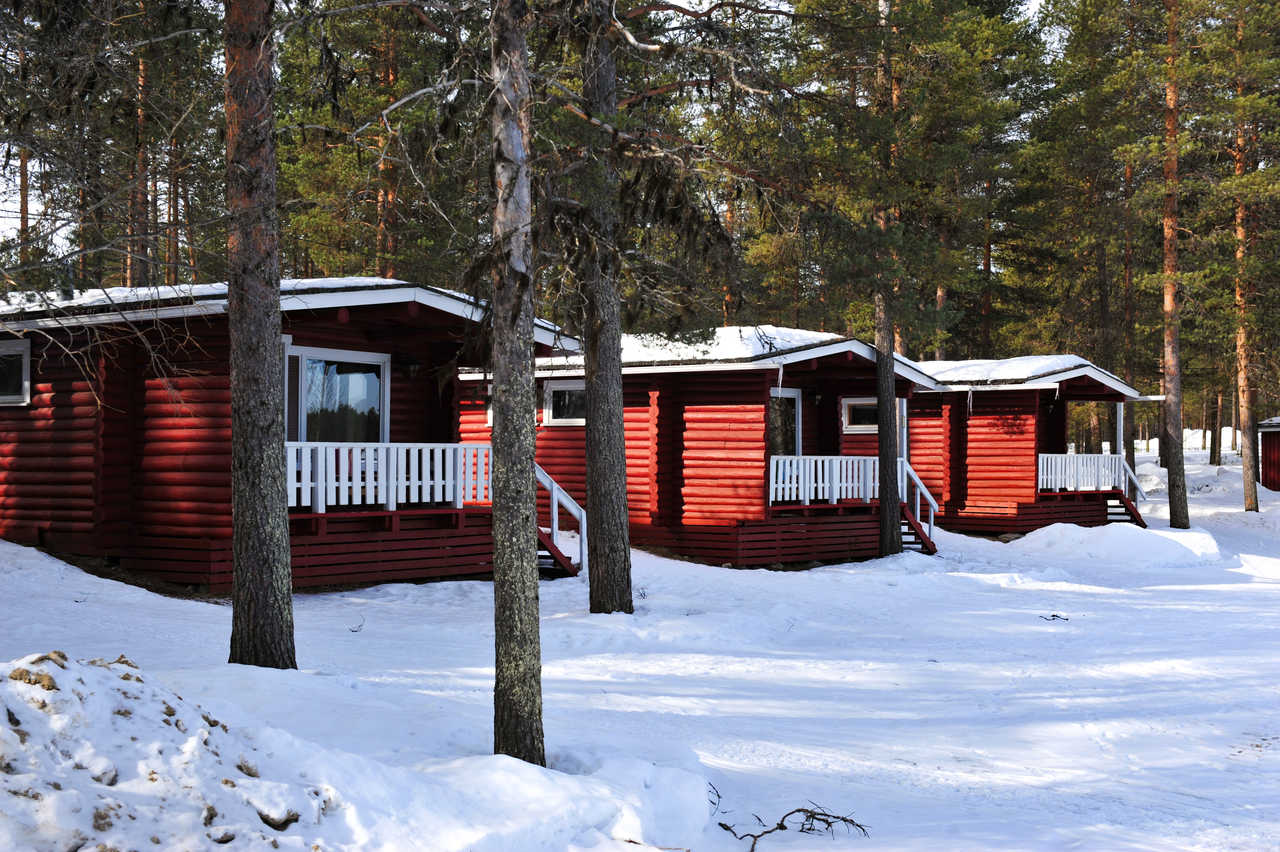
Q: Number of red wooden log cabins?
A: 3